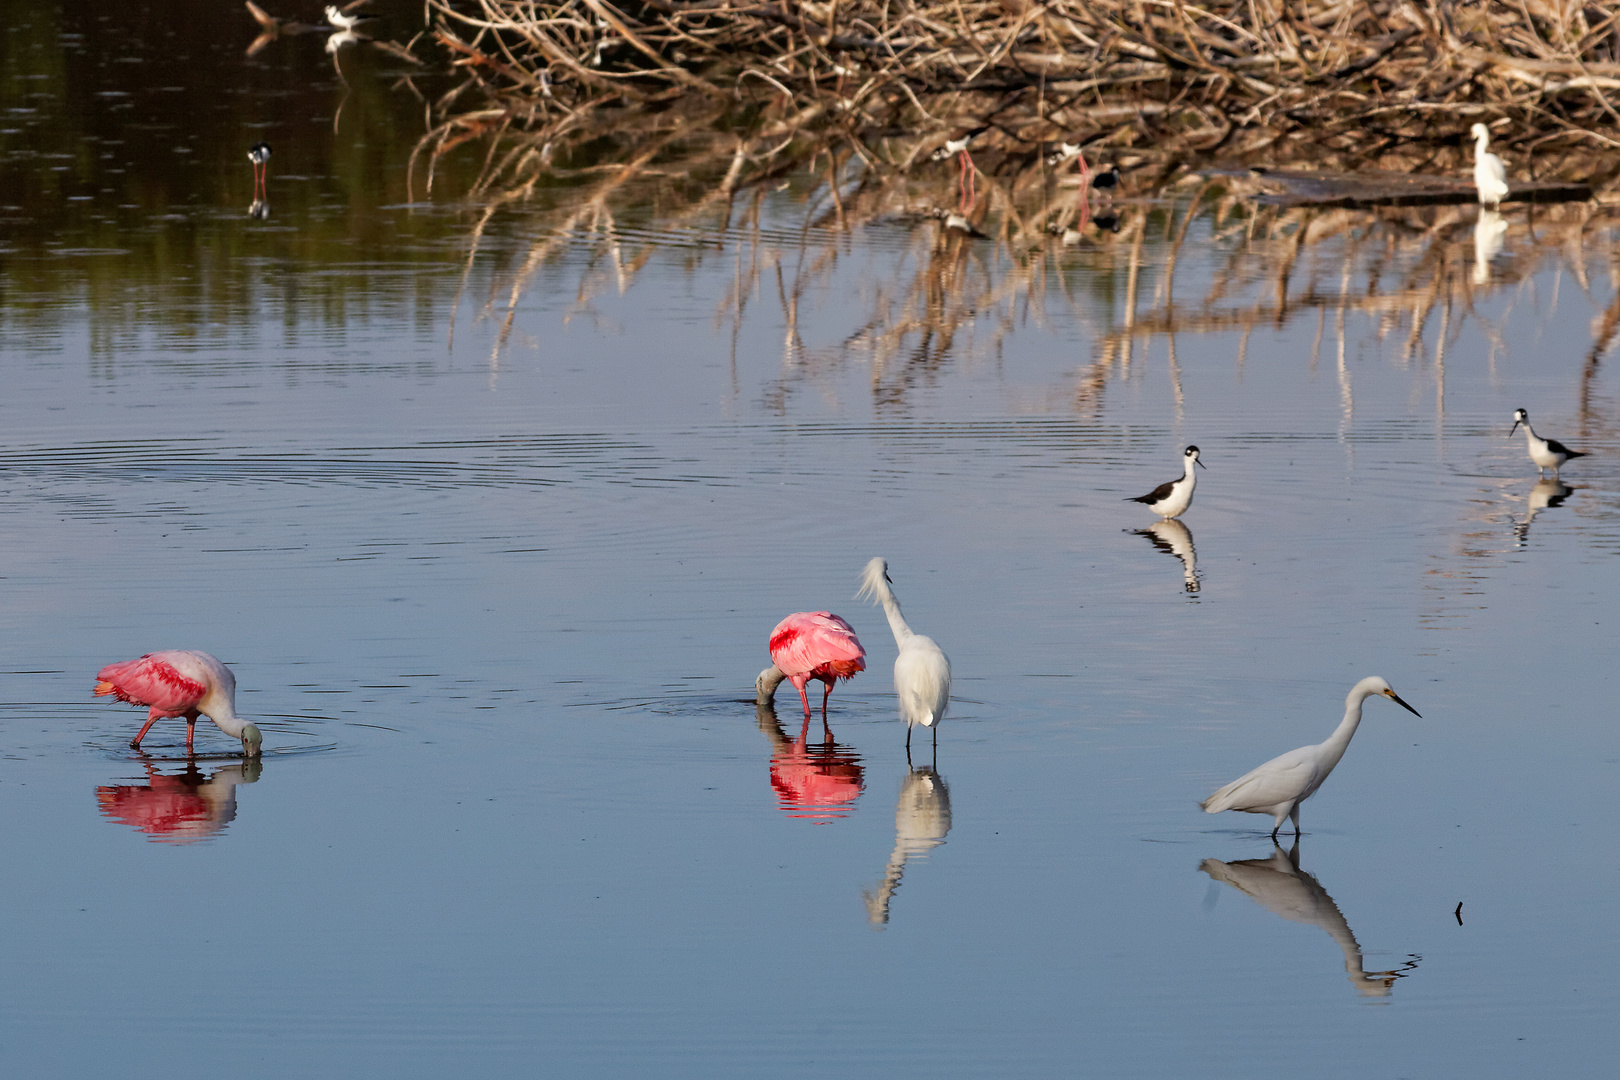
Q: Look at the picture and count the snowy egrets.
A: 3